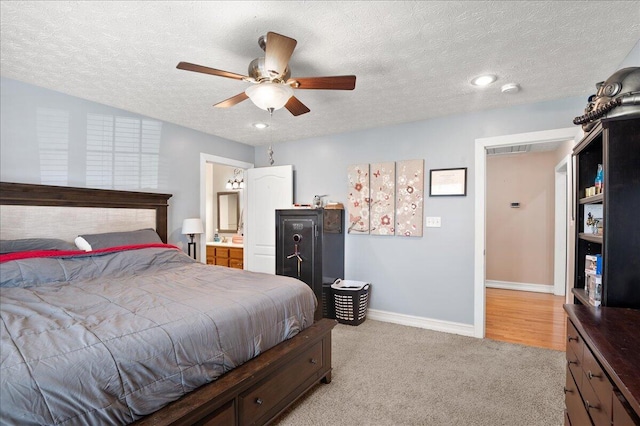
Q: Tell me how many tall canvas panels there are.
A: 3